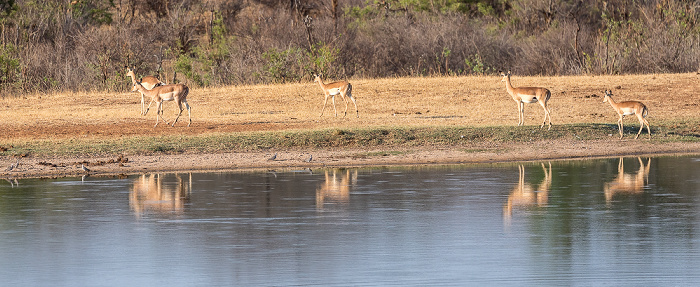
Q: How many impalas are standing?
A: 5